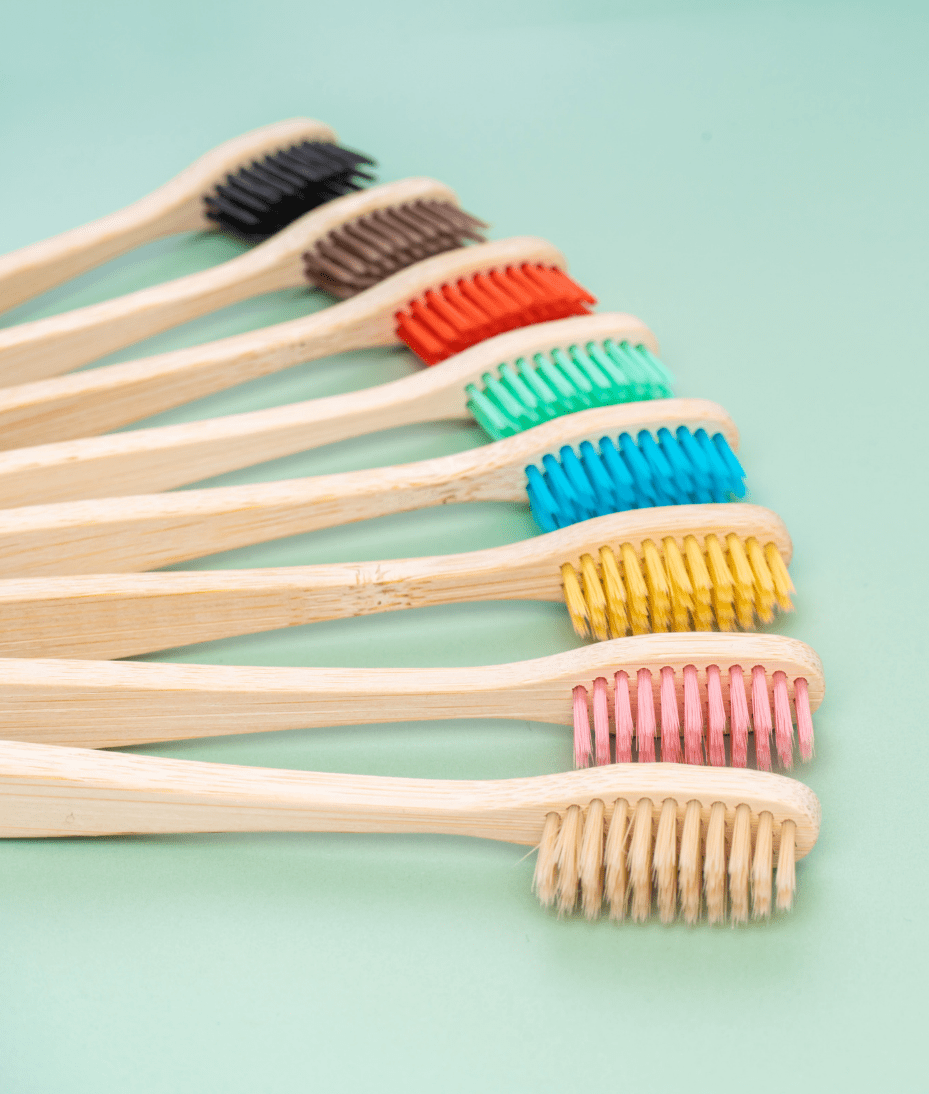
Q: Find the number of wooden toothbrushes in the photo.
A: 8